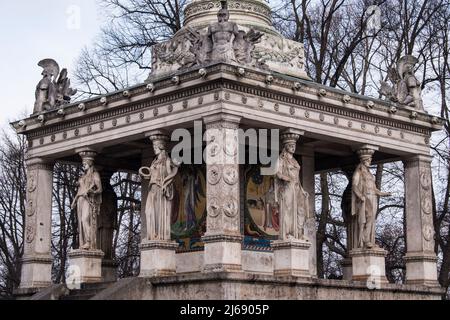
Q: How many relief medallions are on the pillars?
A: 12